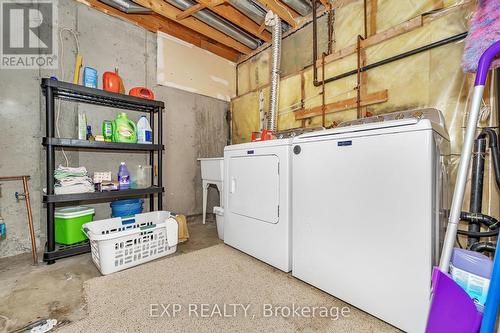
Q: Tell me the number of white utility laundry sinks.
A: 1